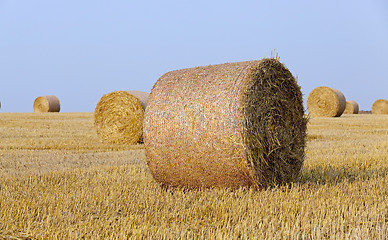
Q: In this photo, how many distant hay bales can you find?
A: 5